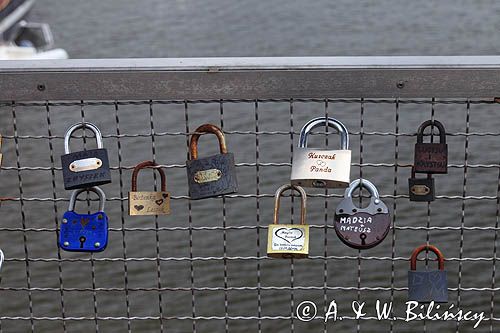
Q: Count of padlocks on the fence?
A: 10